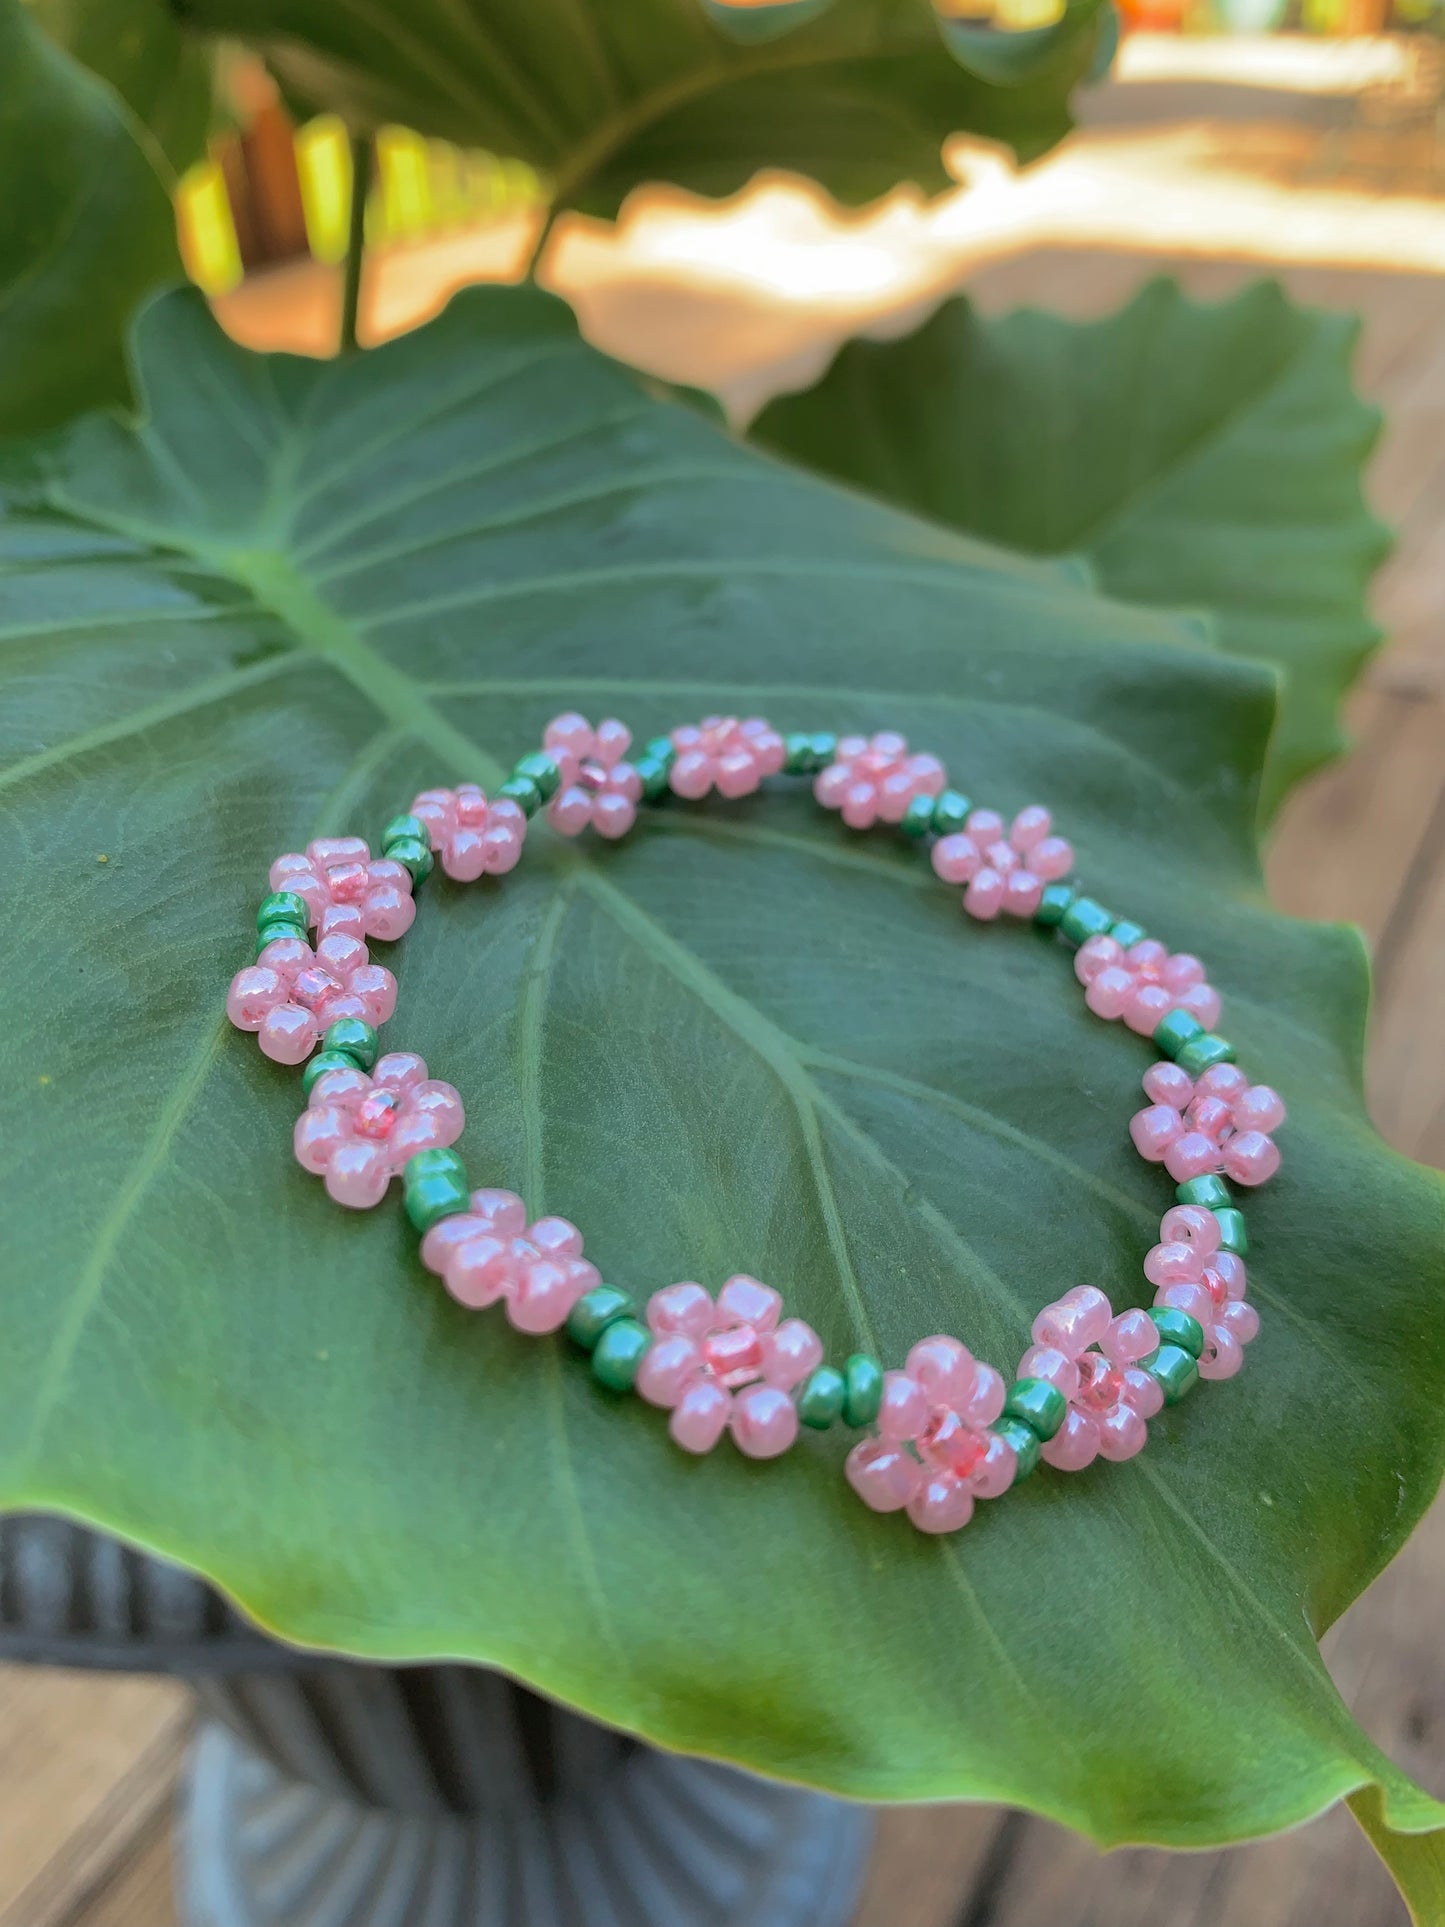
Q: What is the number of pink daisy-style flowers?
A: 15